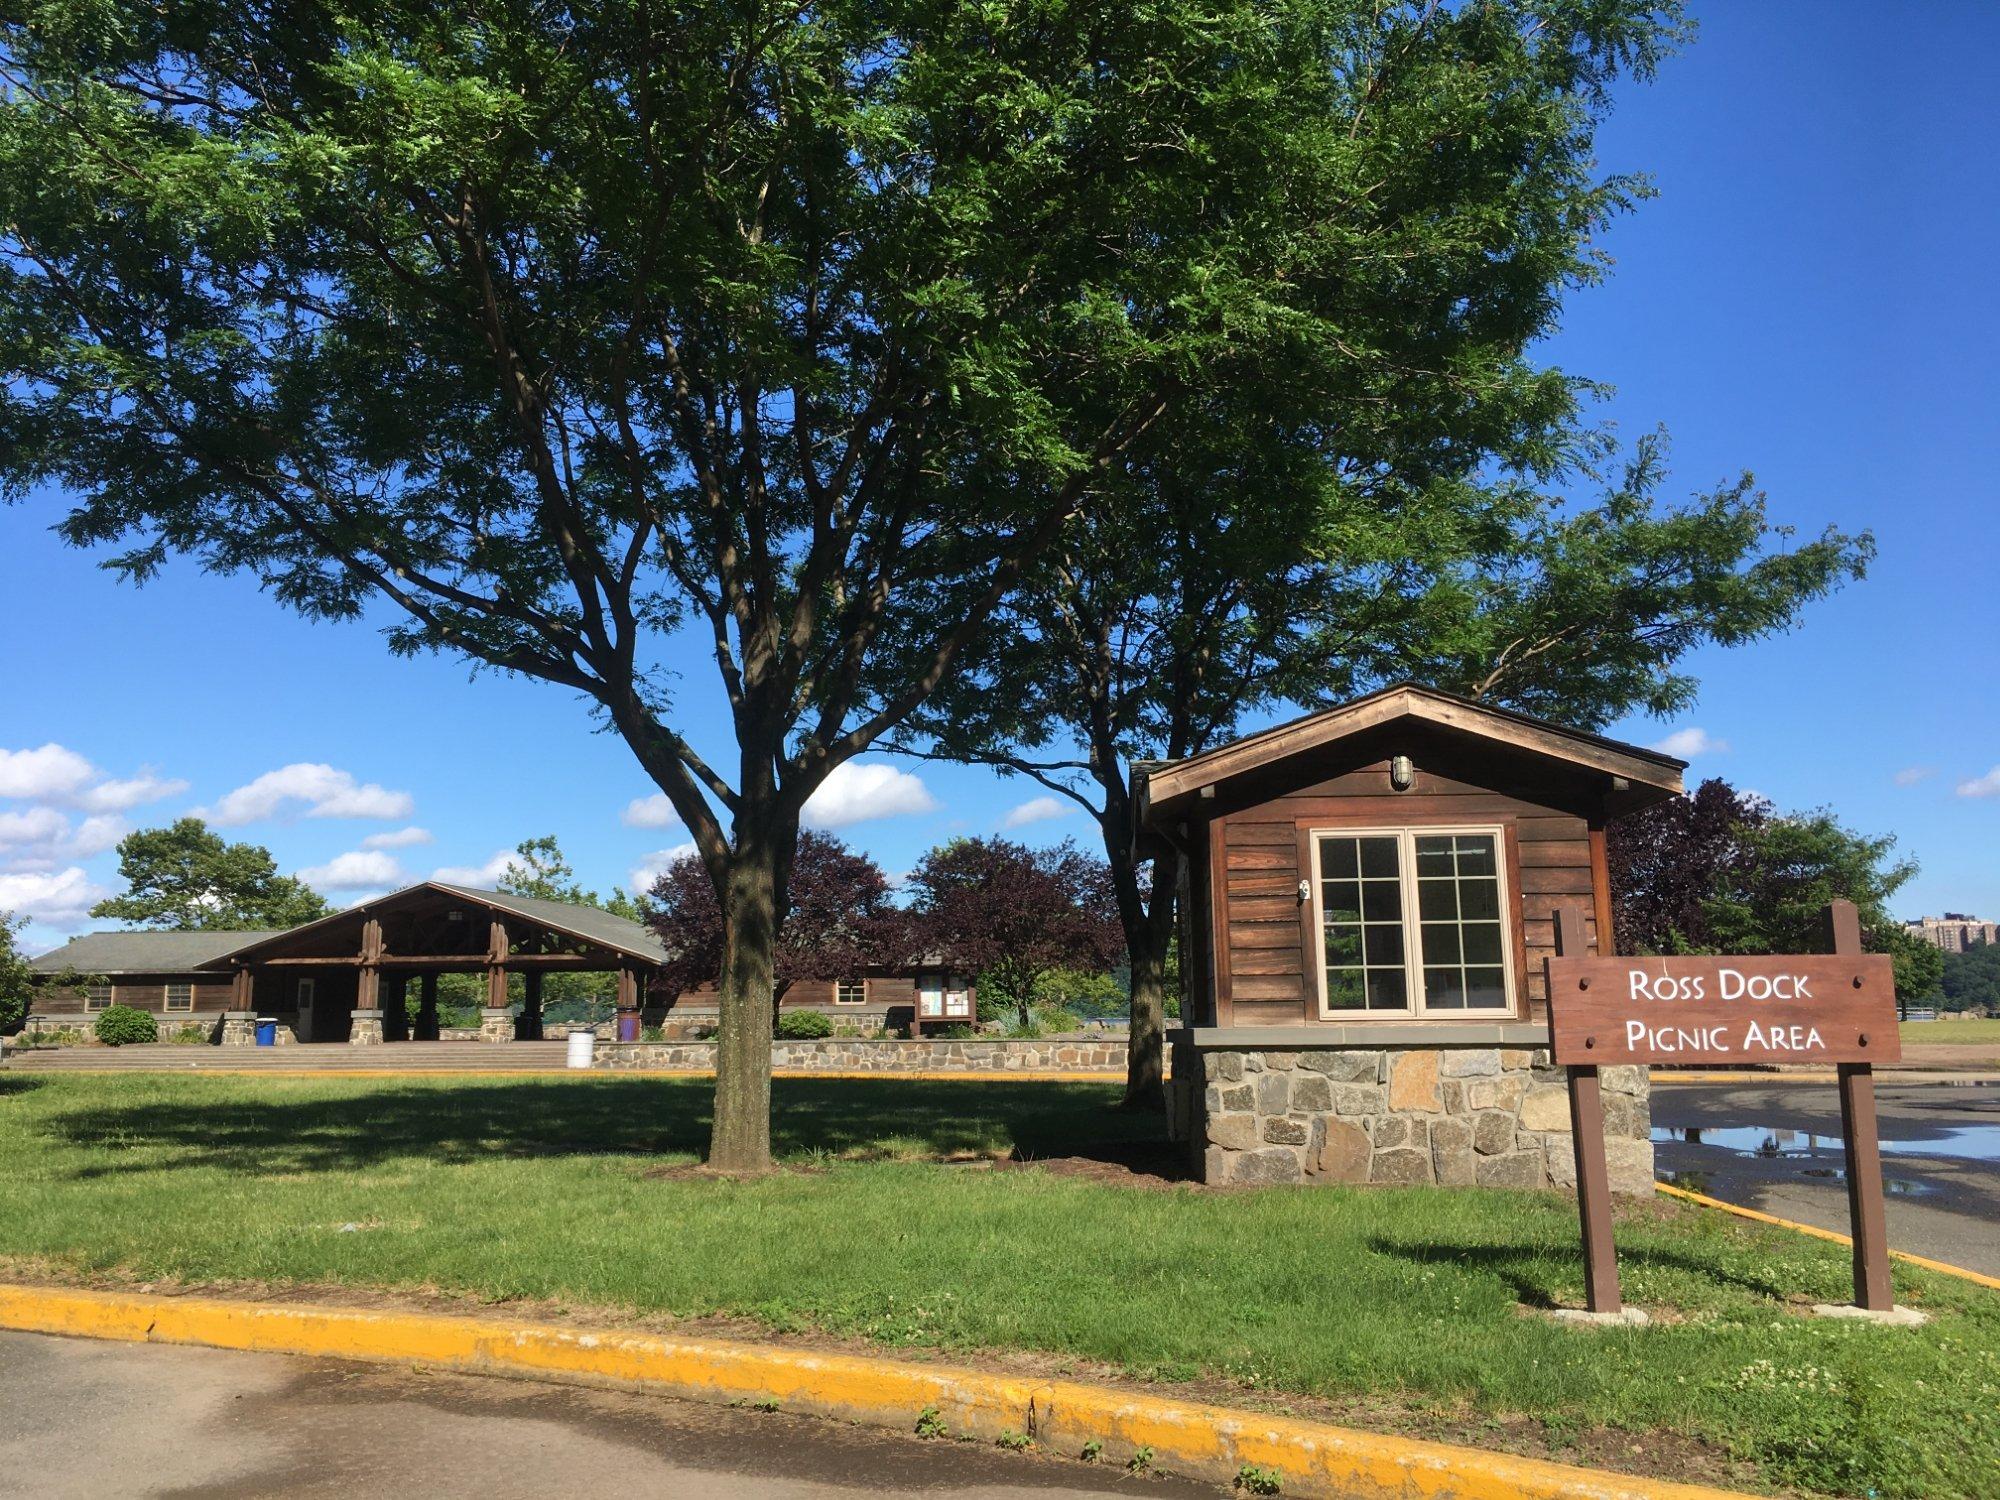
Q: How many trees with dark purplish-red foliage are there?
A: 3